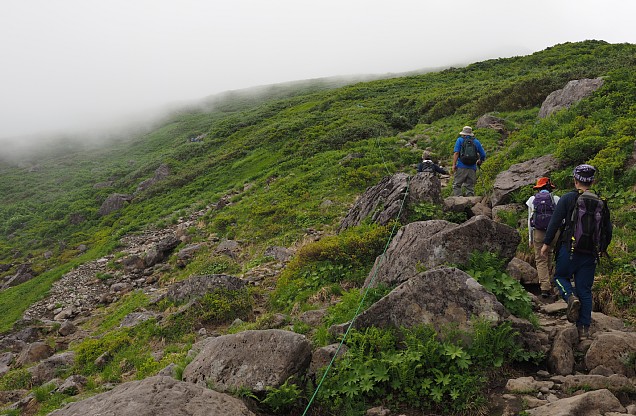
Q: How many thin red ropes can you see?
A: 0